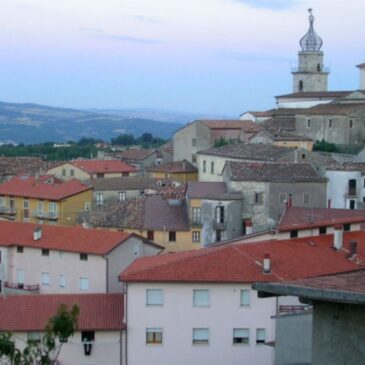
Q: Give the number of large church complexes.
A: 1